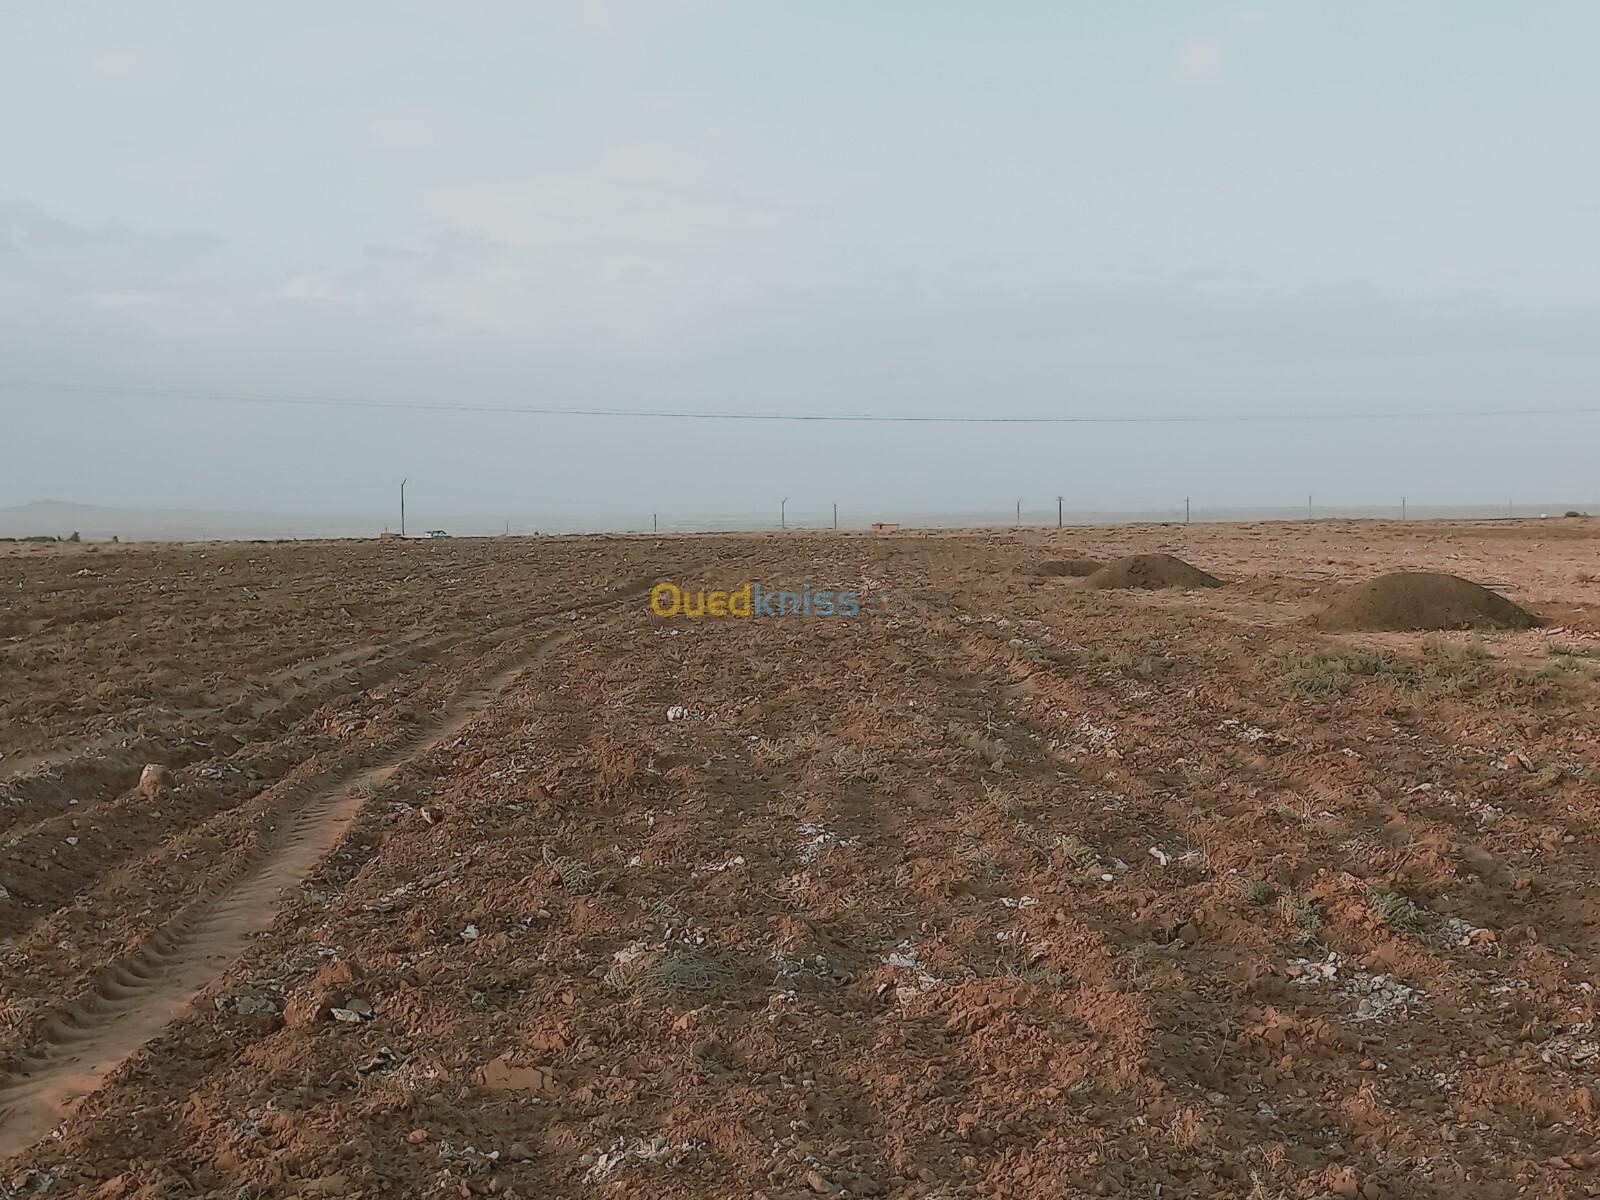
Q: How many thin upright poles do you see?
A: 11